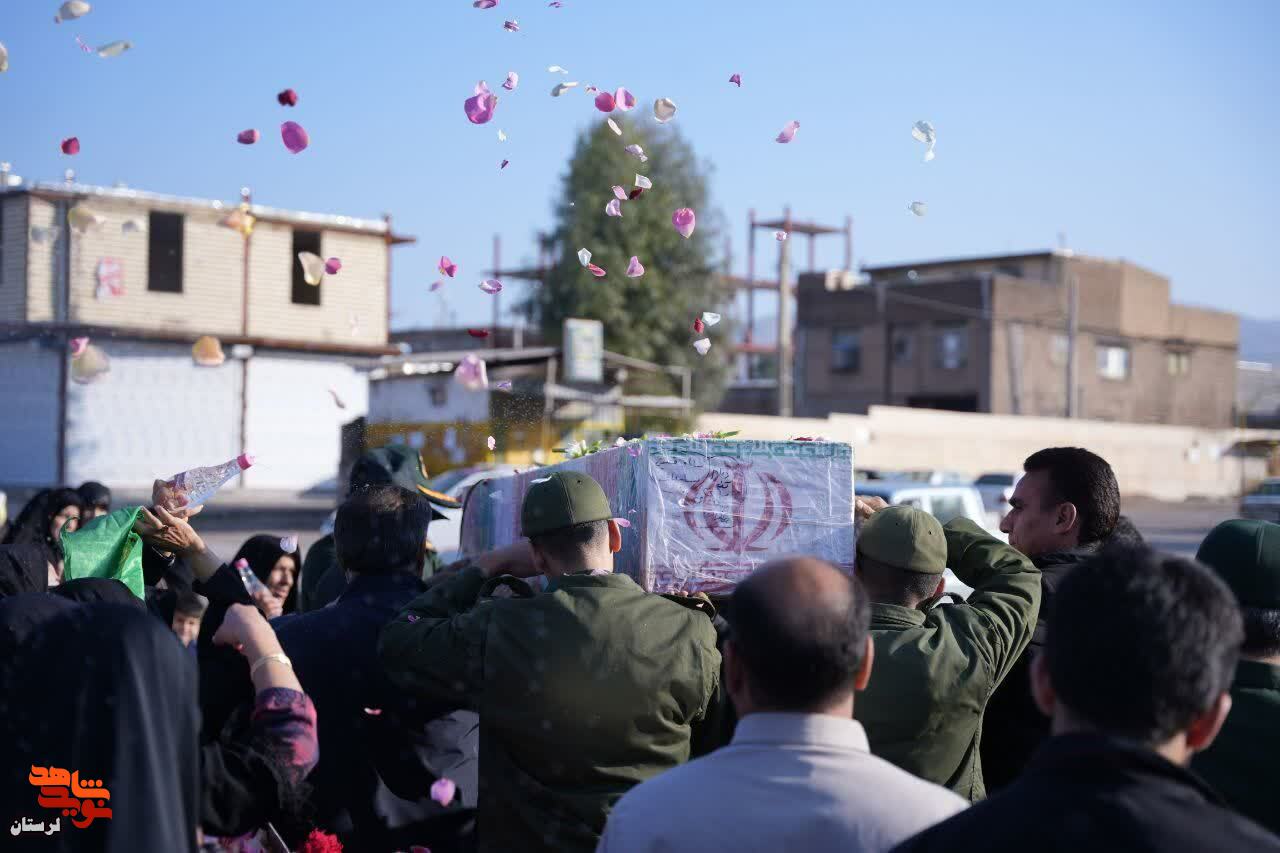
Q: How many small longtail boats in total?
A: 0